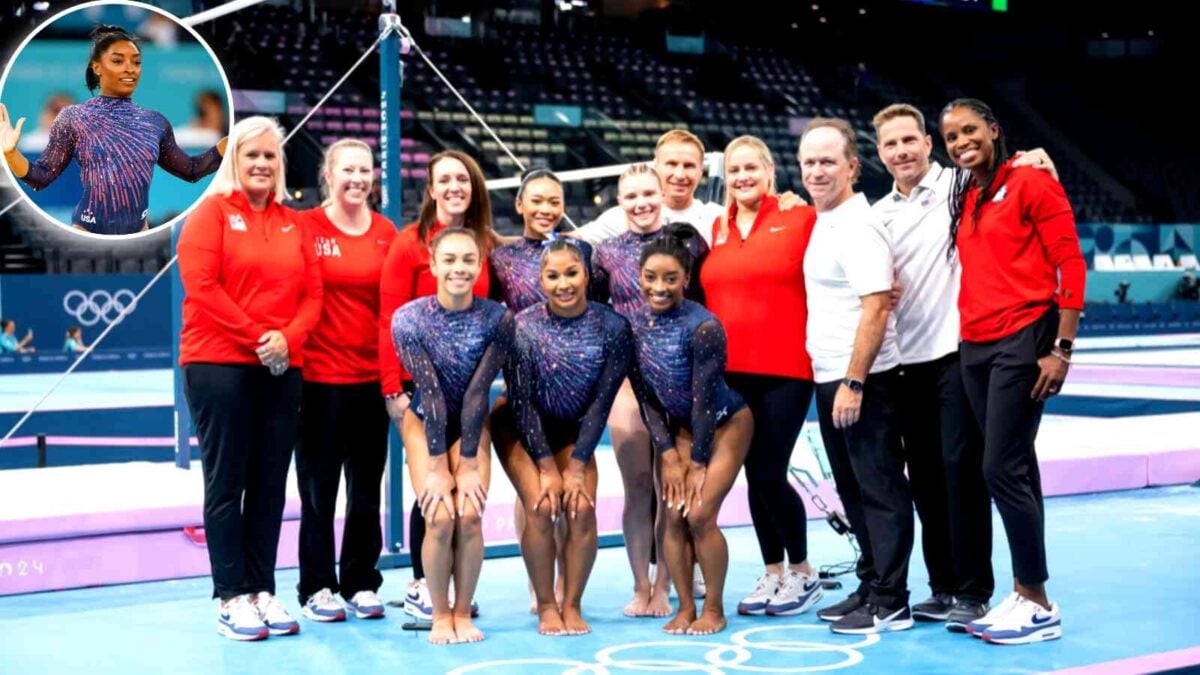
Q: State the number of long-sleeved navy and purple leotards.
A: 6